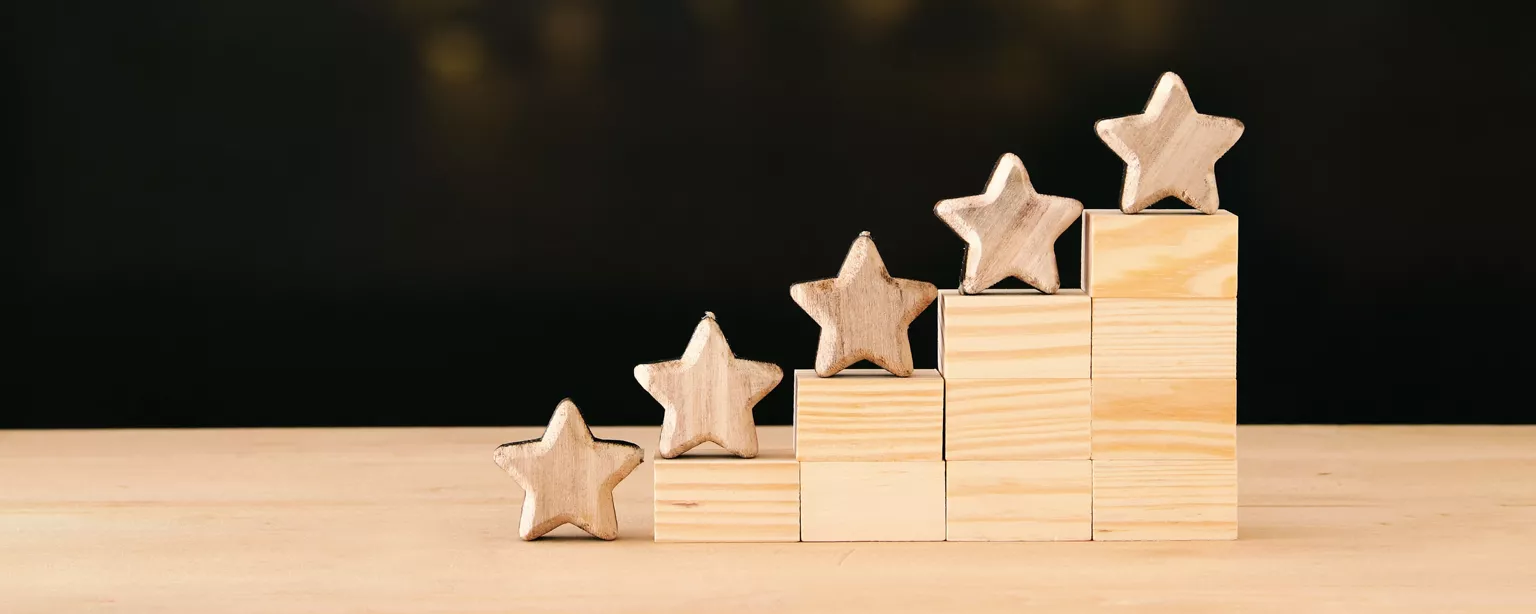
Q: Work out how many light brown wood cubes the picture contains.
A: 10